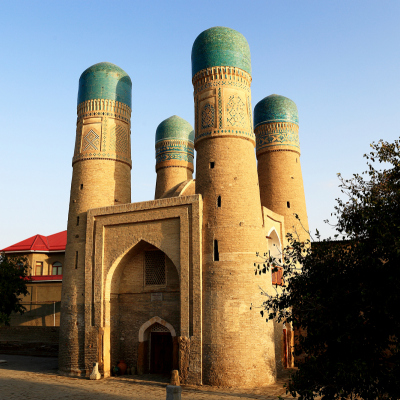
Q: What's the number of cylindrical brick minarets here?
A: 4